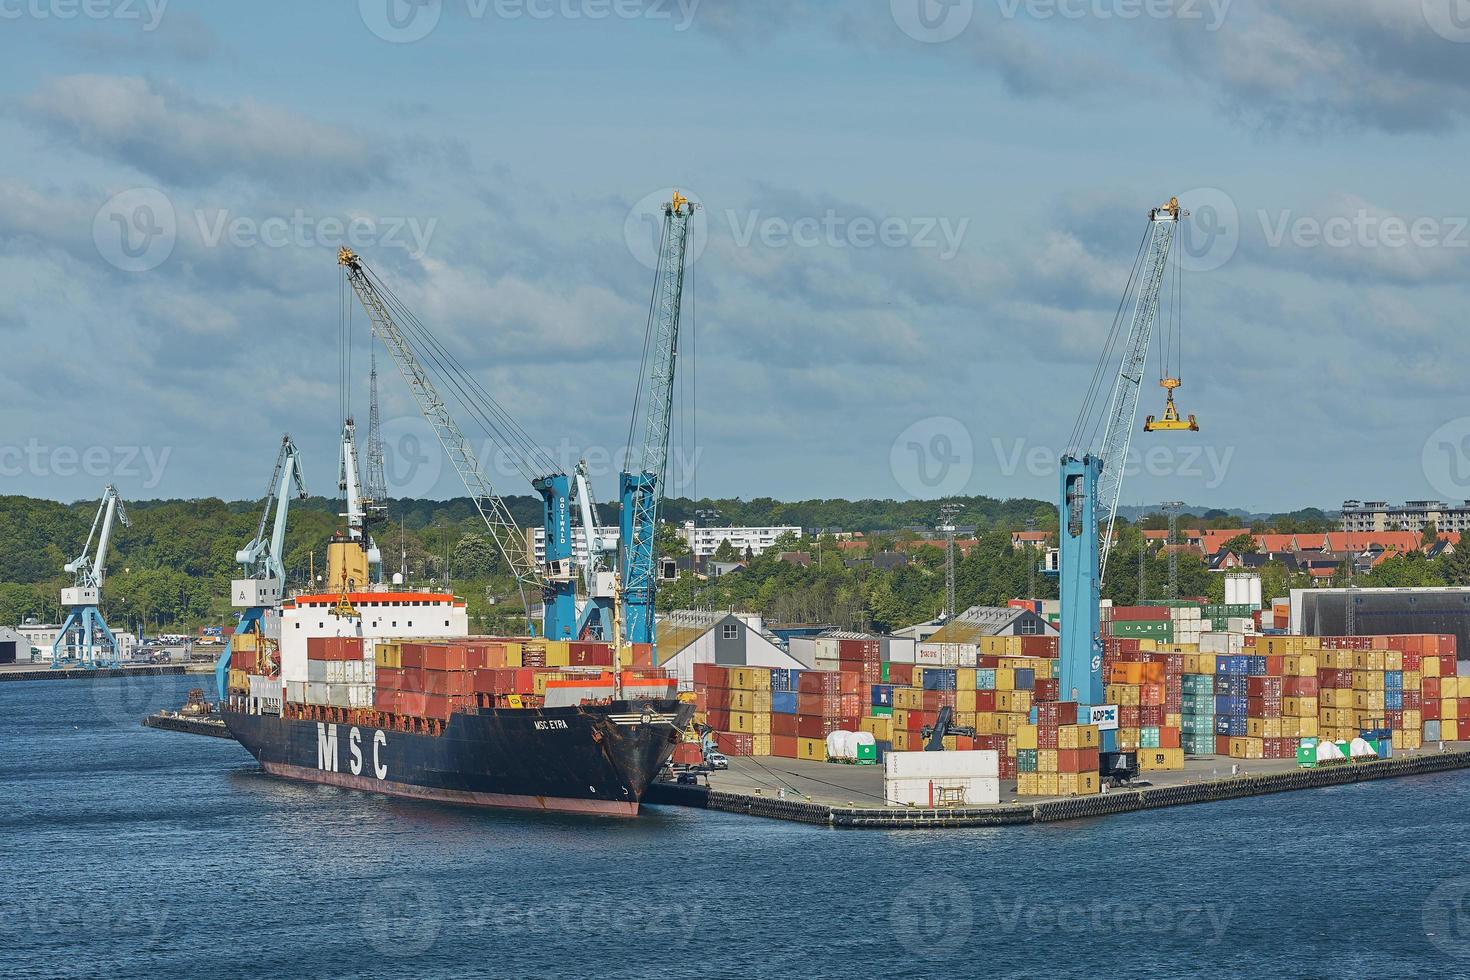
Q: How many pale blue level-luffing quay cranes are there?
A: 4